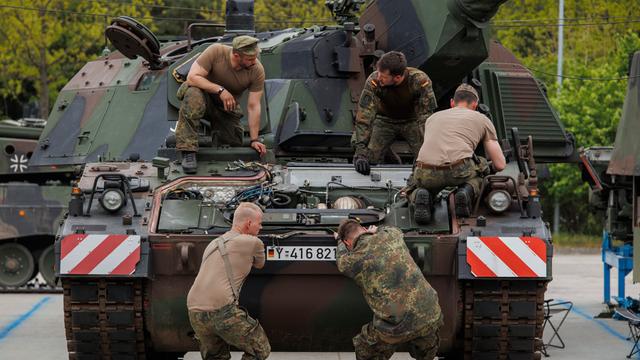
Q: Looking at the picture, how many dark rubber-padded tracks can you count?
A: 2